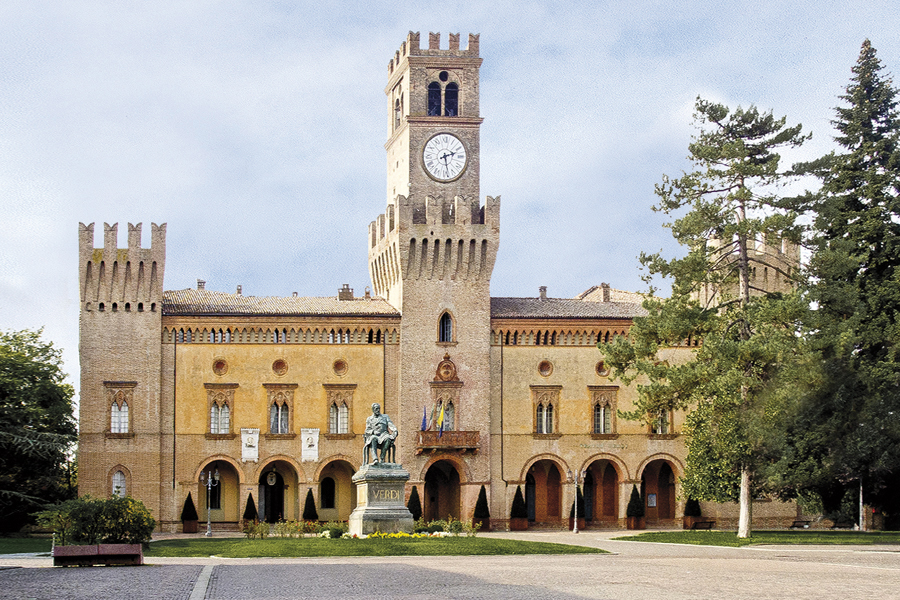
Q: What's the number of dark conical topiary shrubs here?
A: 9